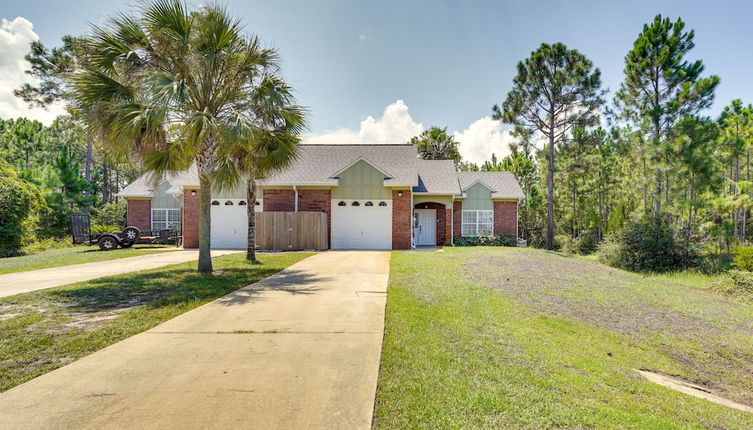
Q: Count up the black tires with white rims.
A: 2